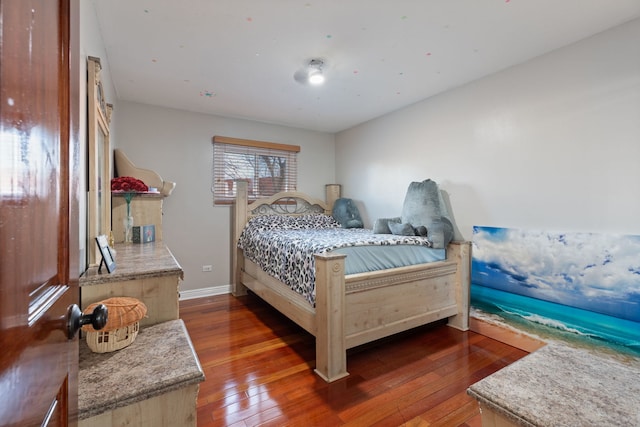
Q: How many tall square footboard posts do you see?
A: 2